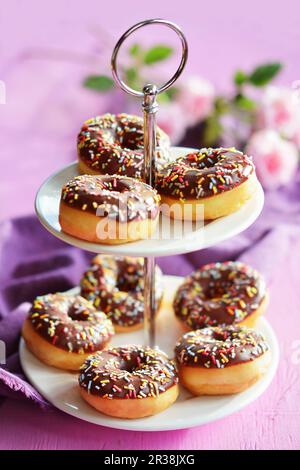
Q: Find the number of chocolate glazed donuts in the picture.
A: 8